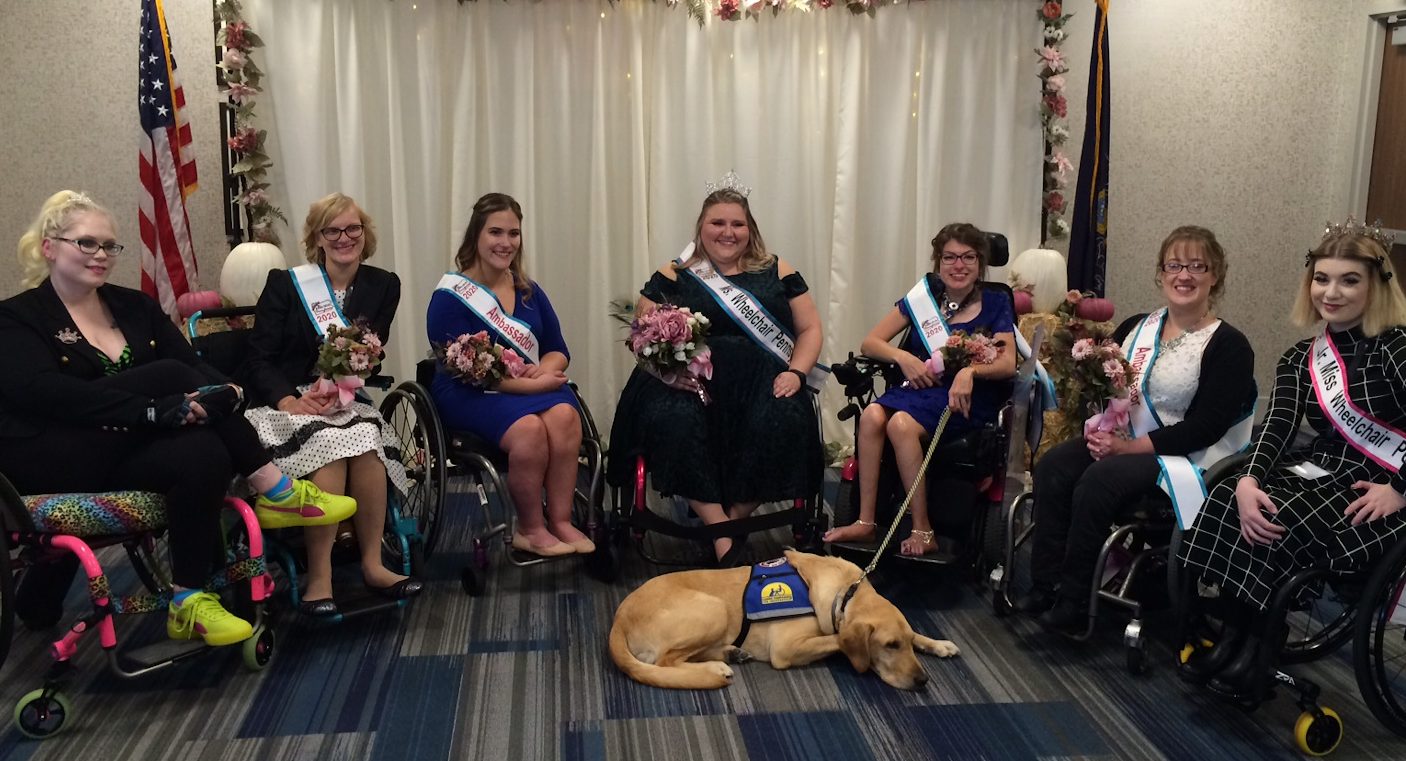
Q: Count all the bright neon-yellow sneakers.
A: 2